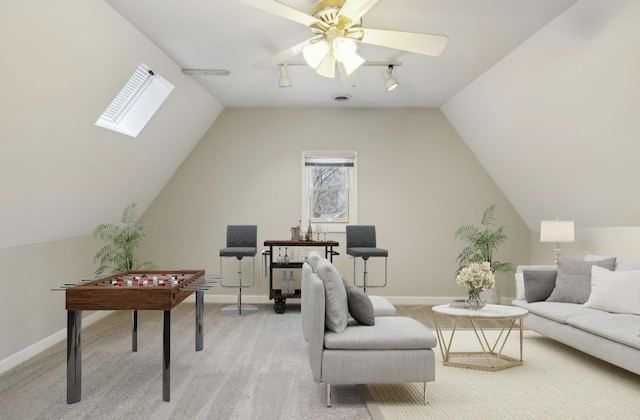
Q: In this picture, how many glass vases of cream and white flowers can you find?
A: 1